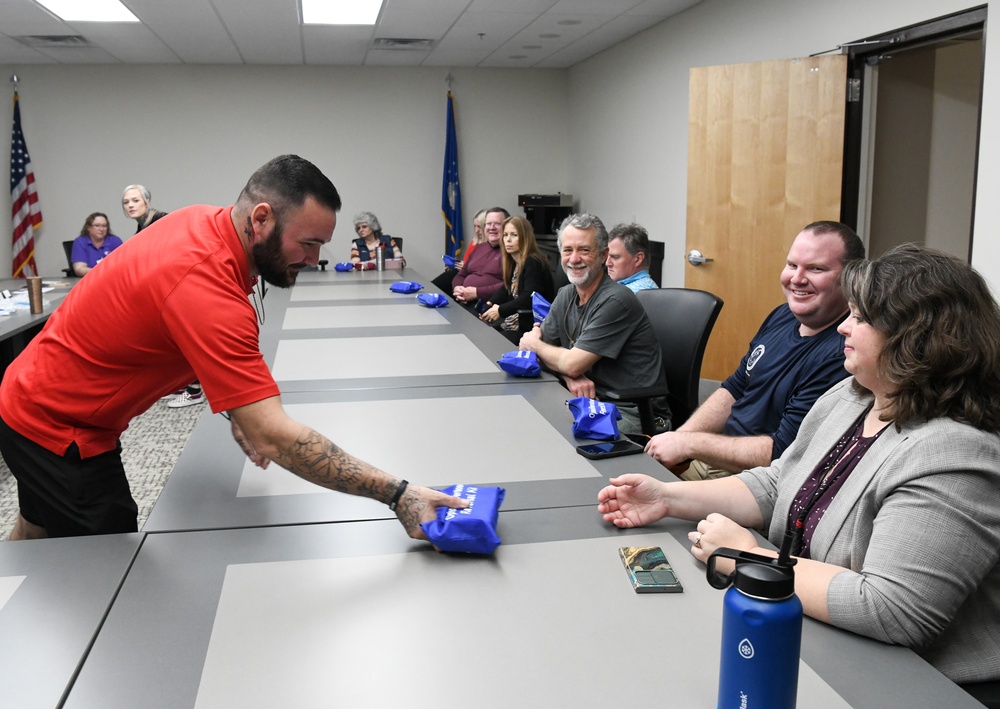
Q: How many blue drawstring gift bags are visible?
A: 8